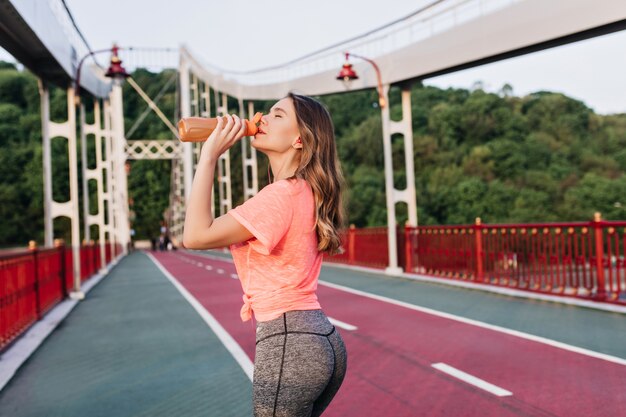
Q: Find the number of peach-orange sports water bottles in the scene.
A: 1